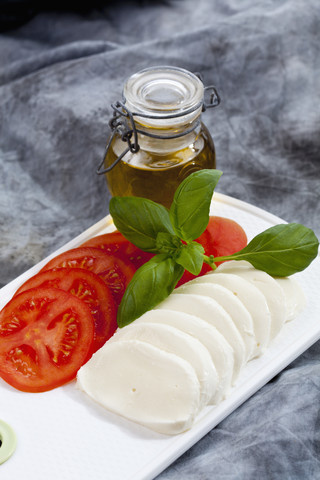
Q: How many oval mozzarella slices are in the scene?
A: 8